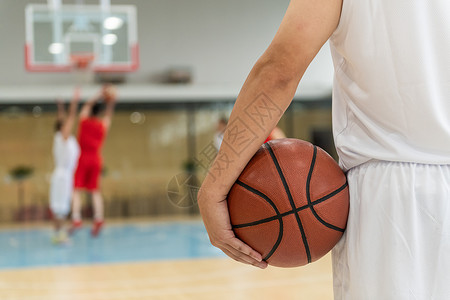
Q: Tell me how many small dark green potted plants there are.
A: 2